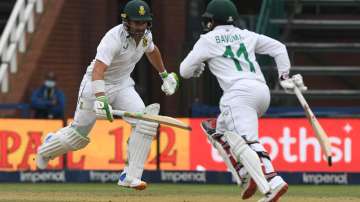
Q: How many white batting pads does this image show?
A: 4